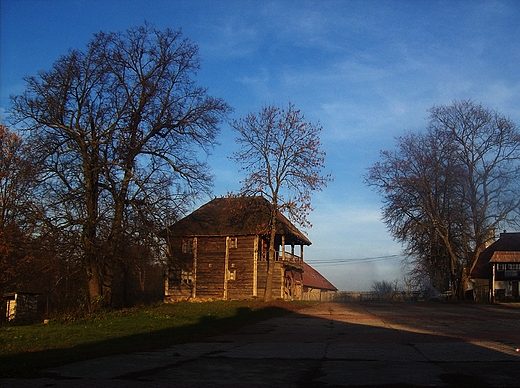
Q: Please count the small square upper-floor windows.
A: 2